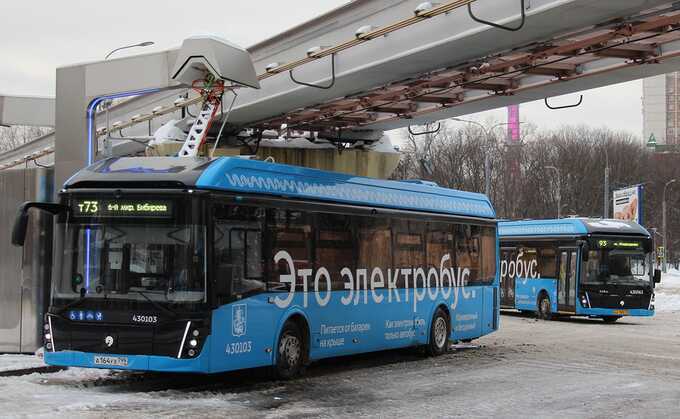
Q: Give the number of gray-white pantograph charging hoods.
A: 1